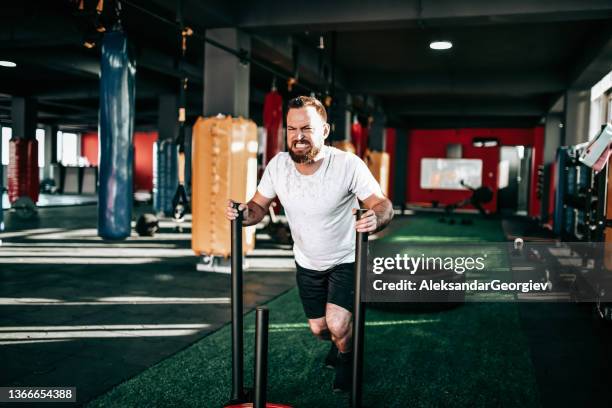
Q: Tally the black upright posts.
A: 3